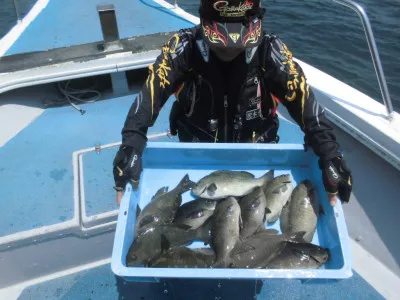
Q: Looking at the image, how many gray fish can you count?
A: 11